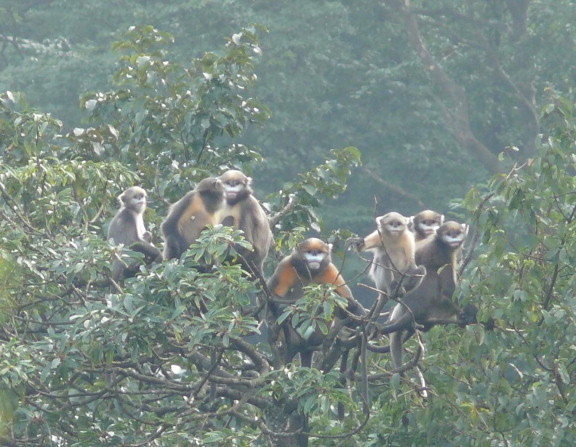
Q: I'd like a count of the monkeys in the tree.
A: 7